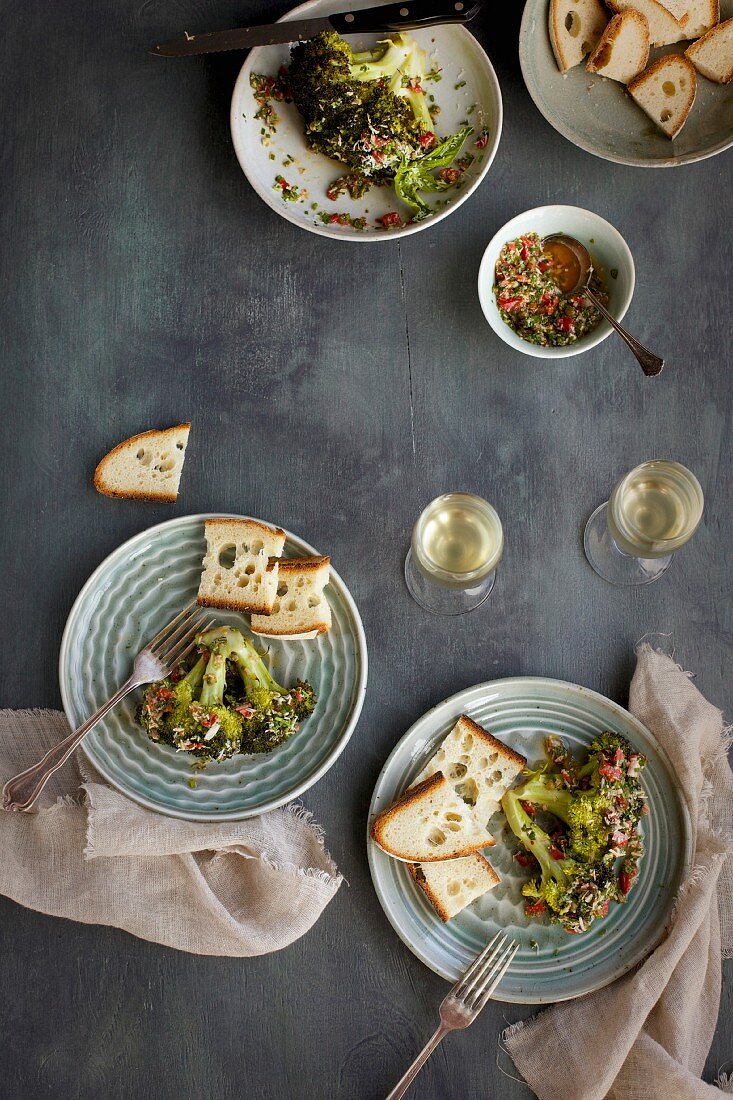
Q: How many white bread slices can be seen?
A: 12